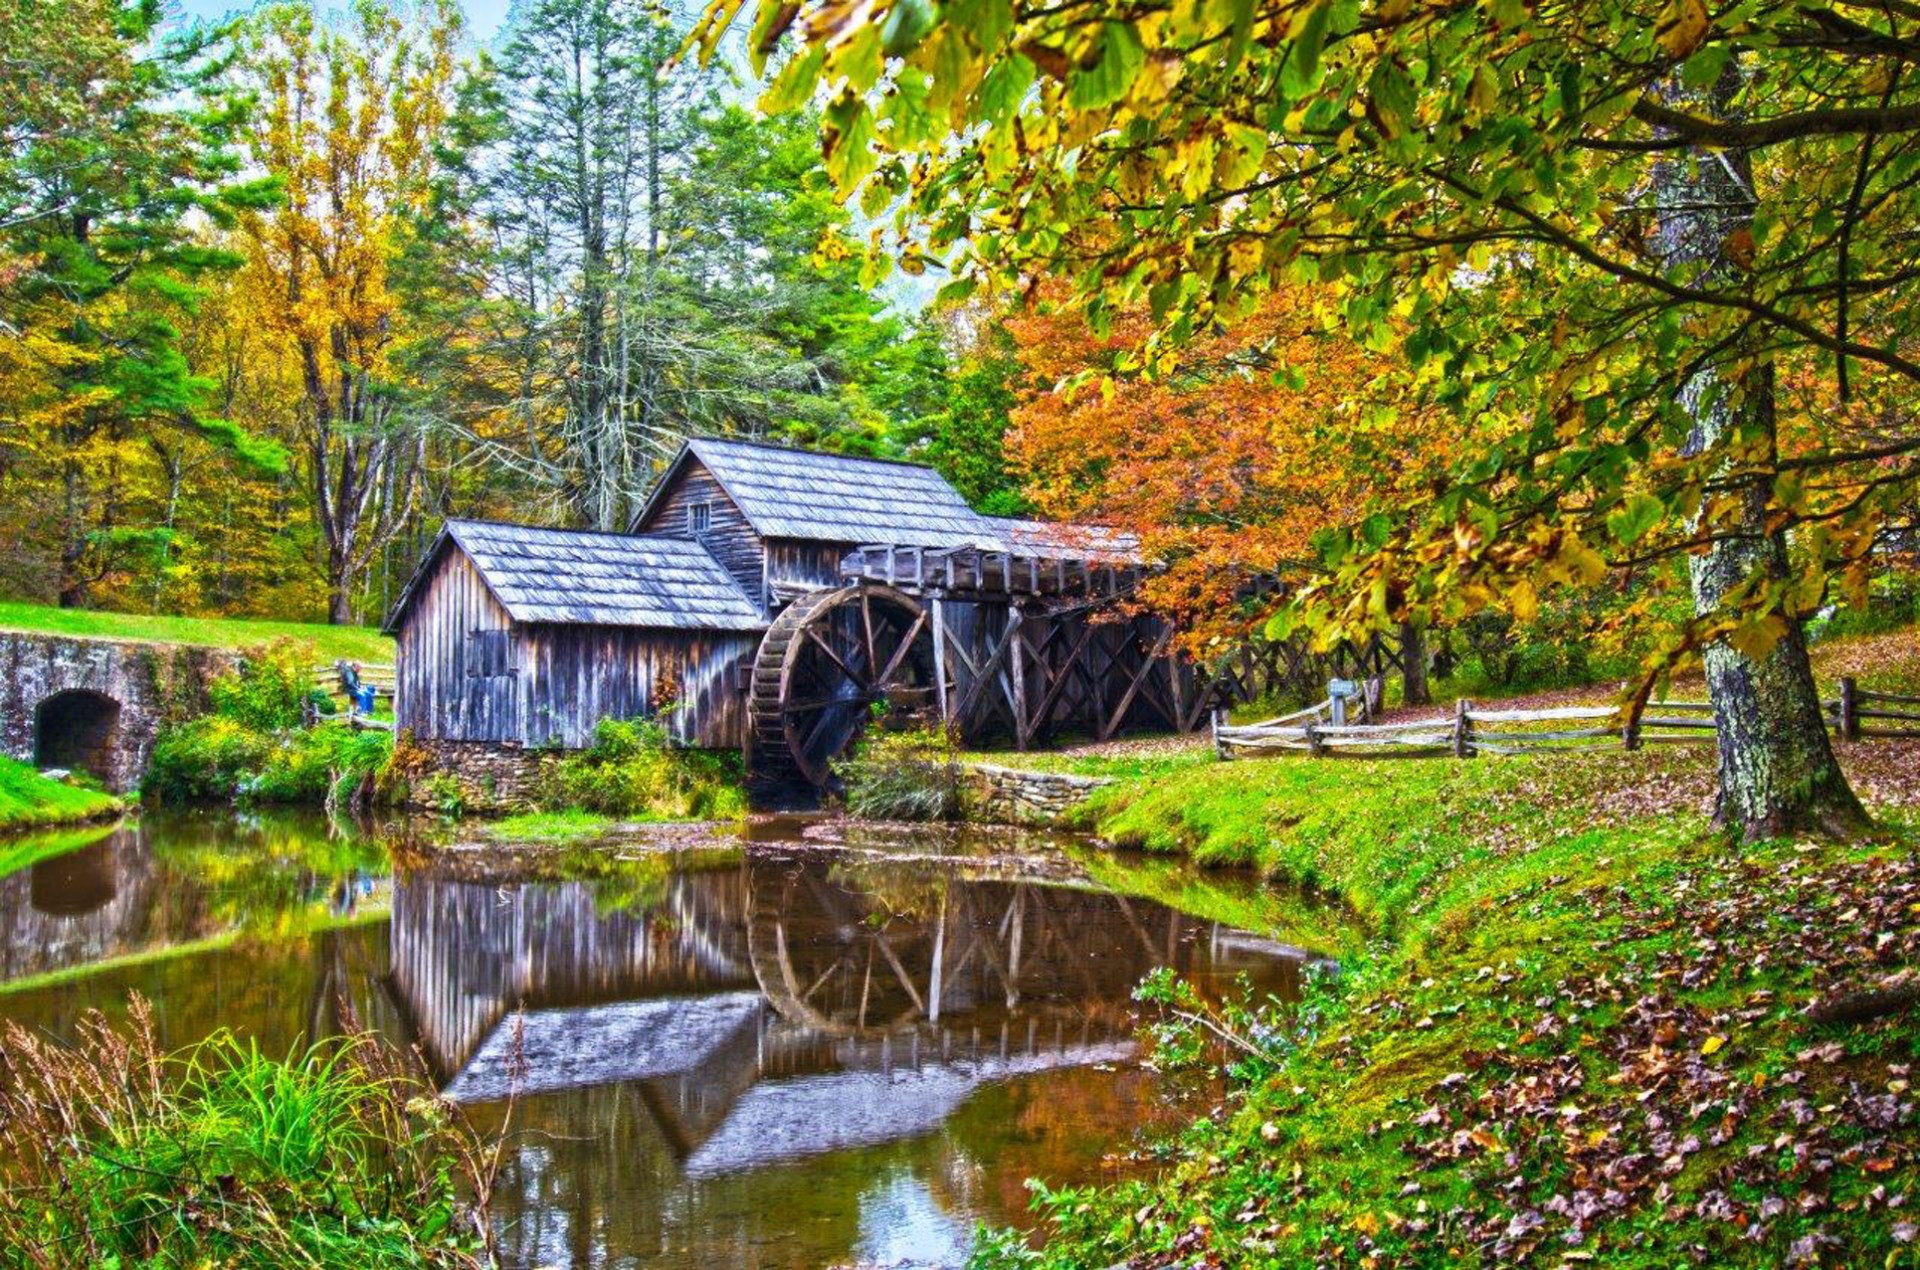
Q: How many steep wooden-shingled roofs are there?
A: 3